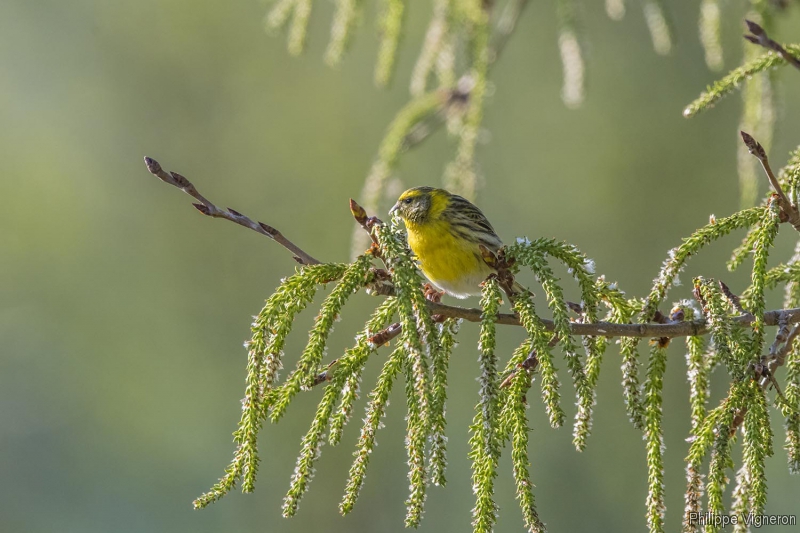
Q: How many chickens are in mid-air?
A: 0